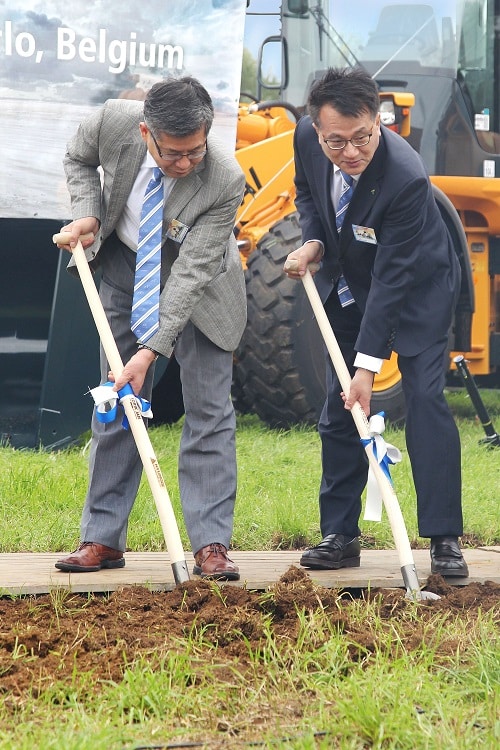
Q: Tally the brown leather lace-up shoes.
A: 2